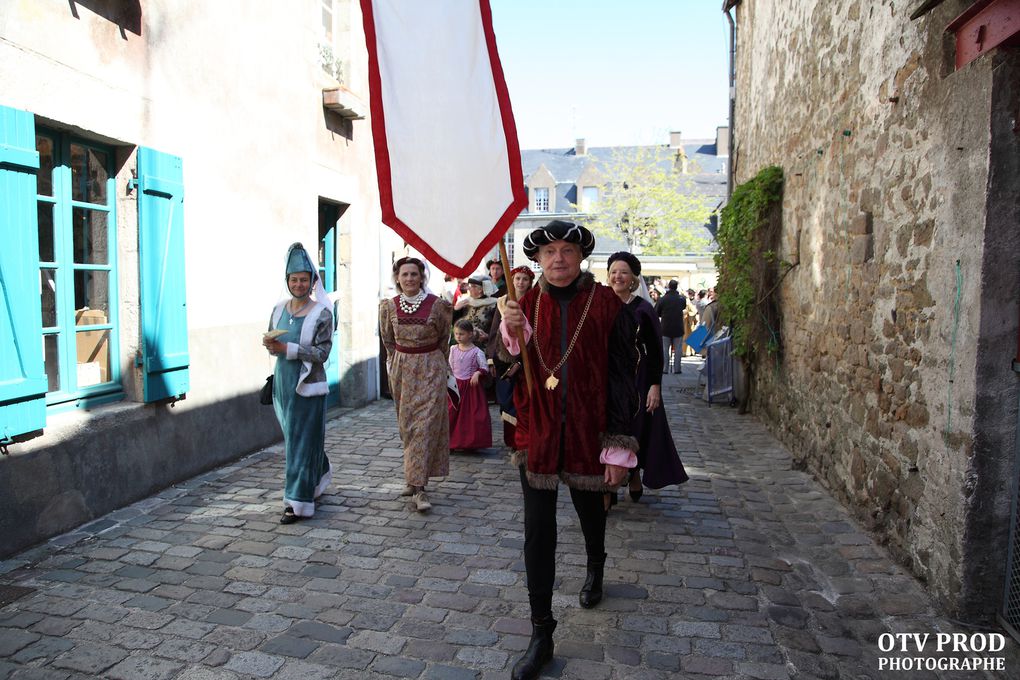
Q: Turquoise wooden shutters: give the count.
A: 2